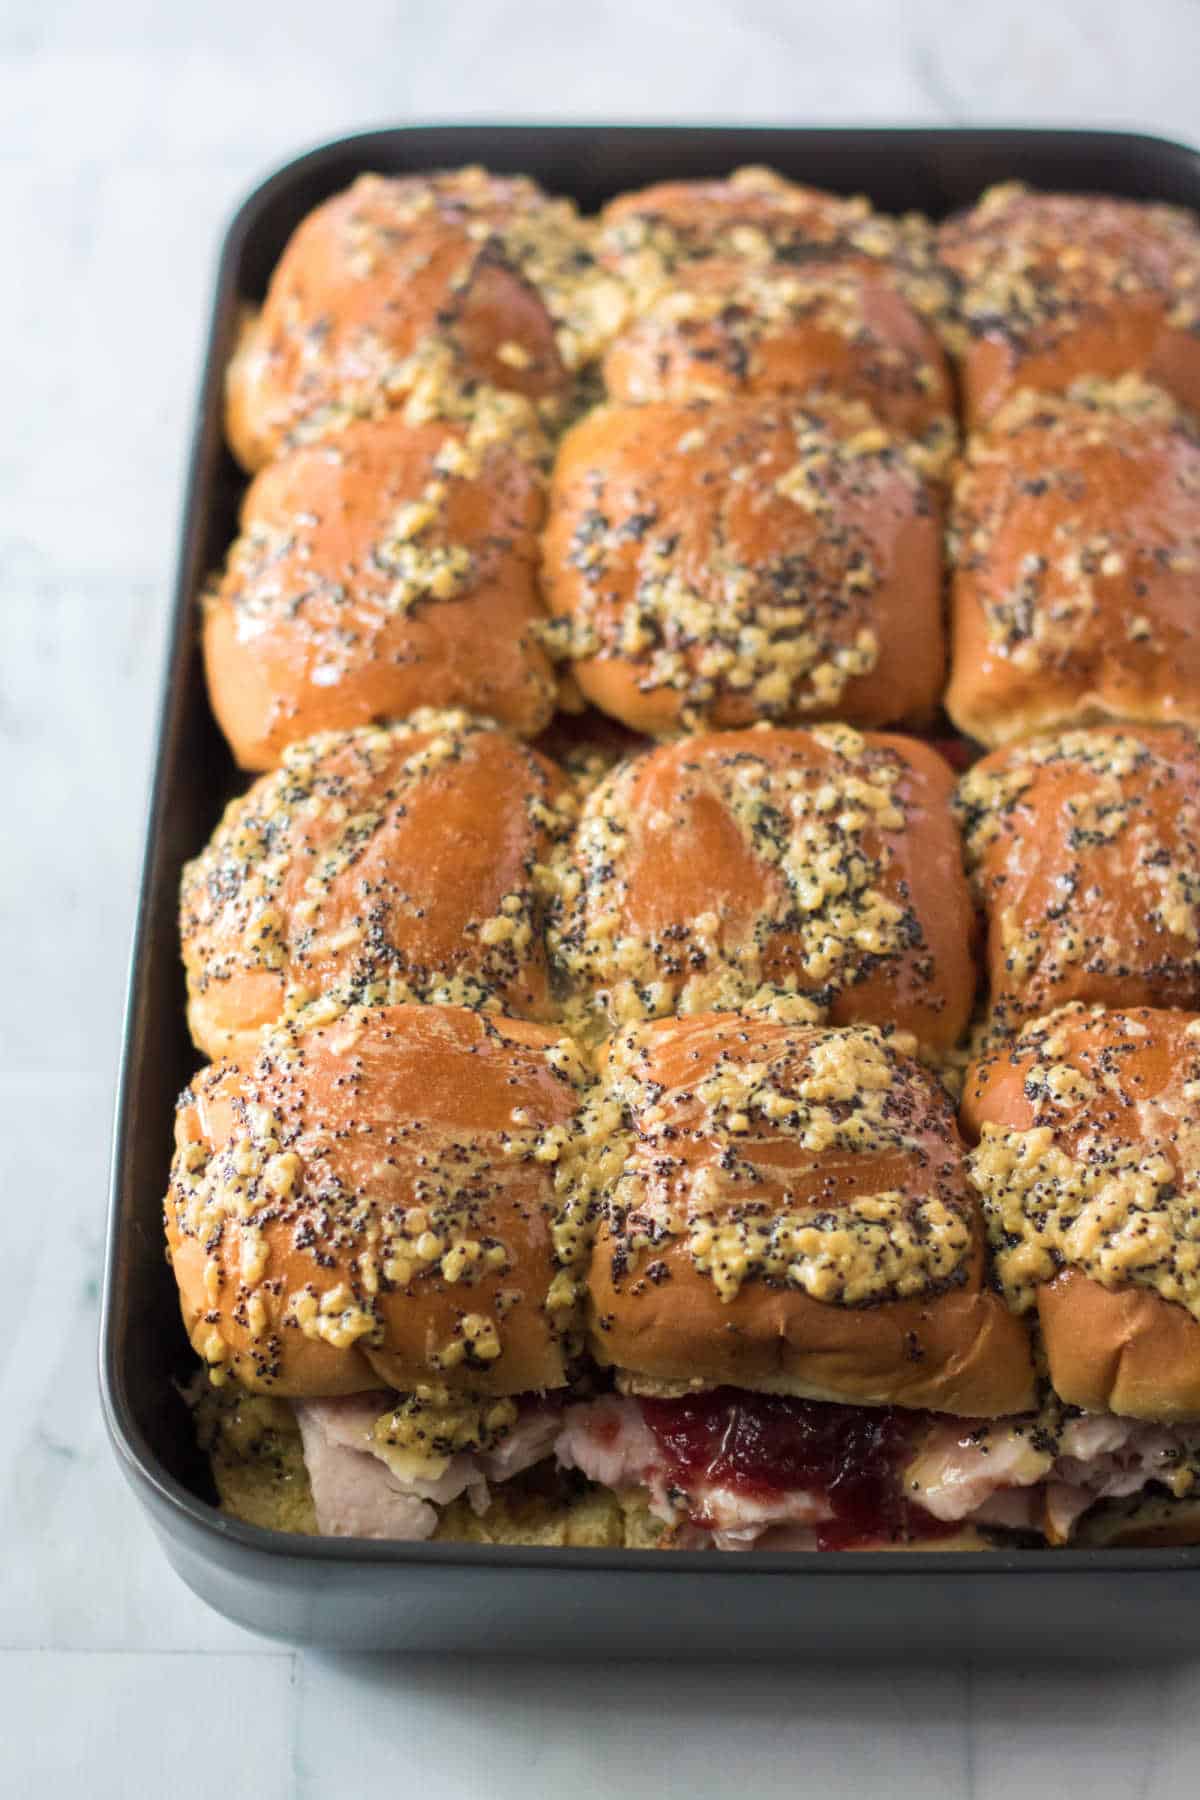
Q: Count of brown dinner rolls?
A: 12